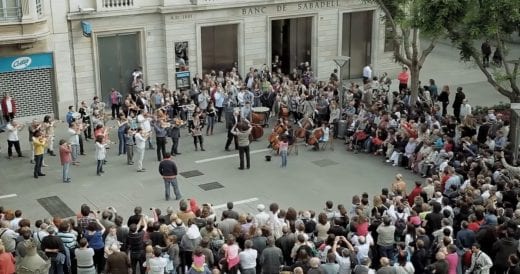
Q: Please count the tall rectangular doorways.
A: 4